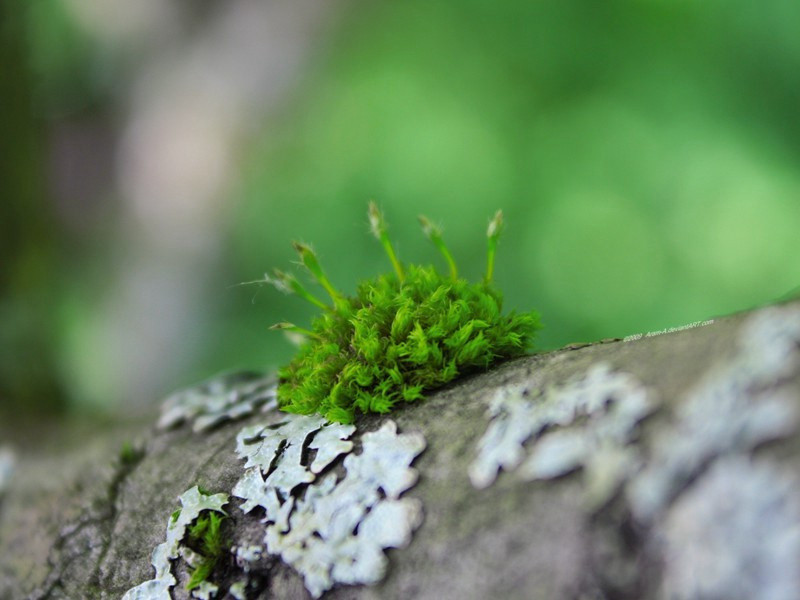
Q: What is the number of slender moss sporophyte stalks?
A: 6